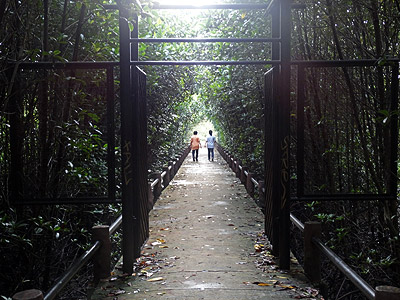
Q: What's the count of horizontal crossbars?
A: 3